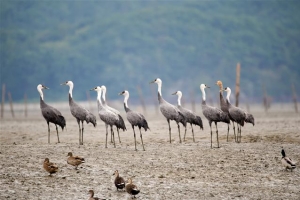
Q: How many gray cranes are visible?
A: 10